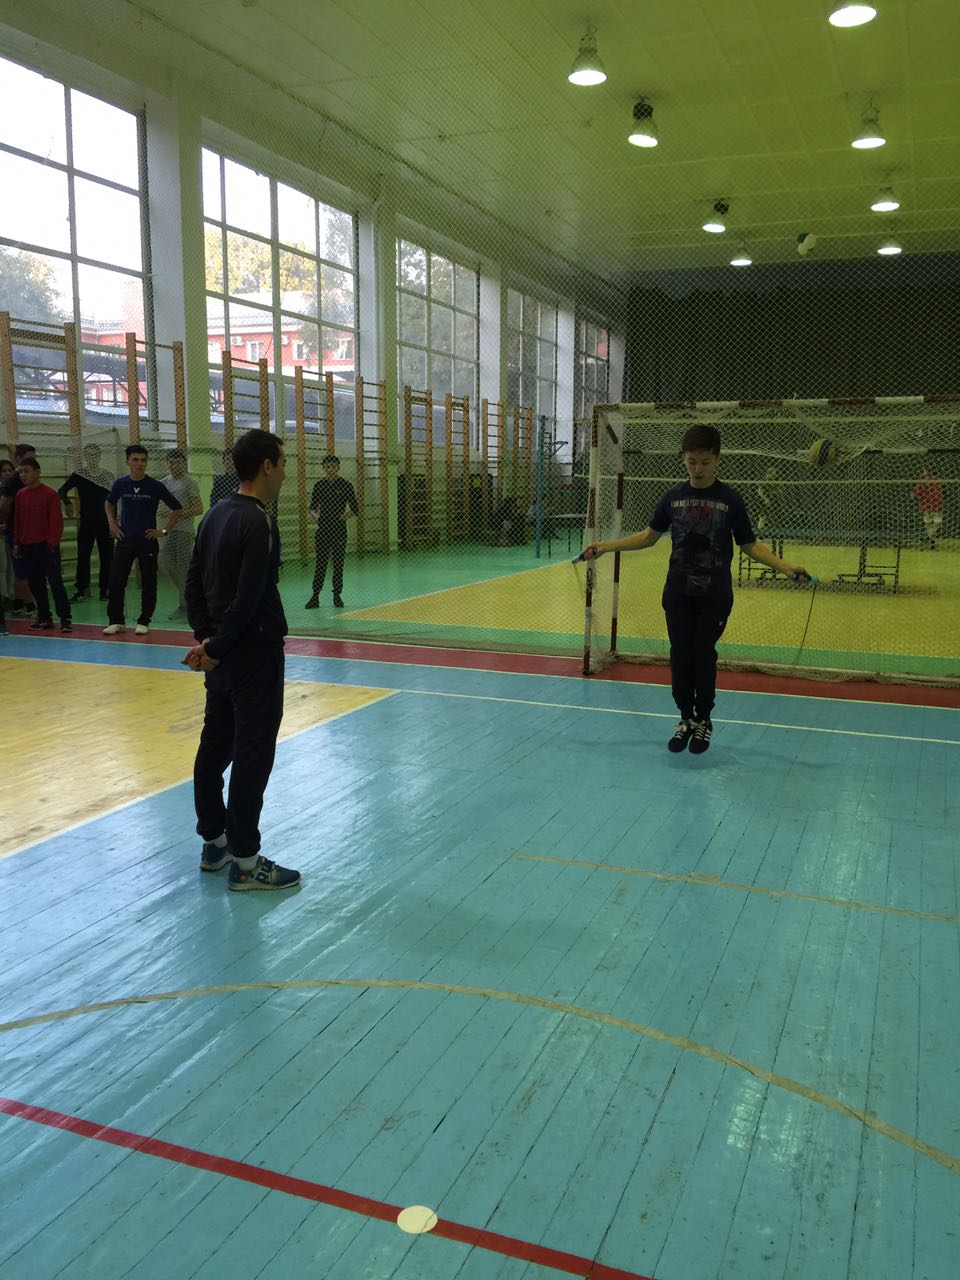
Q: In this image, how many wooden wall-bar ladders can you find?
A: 9